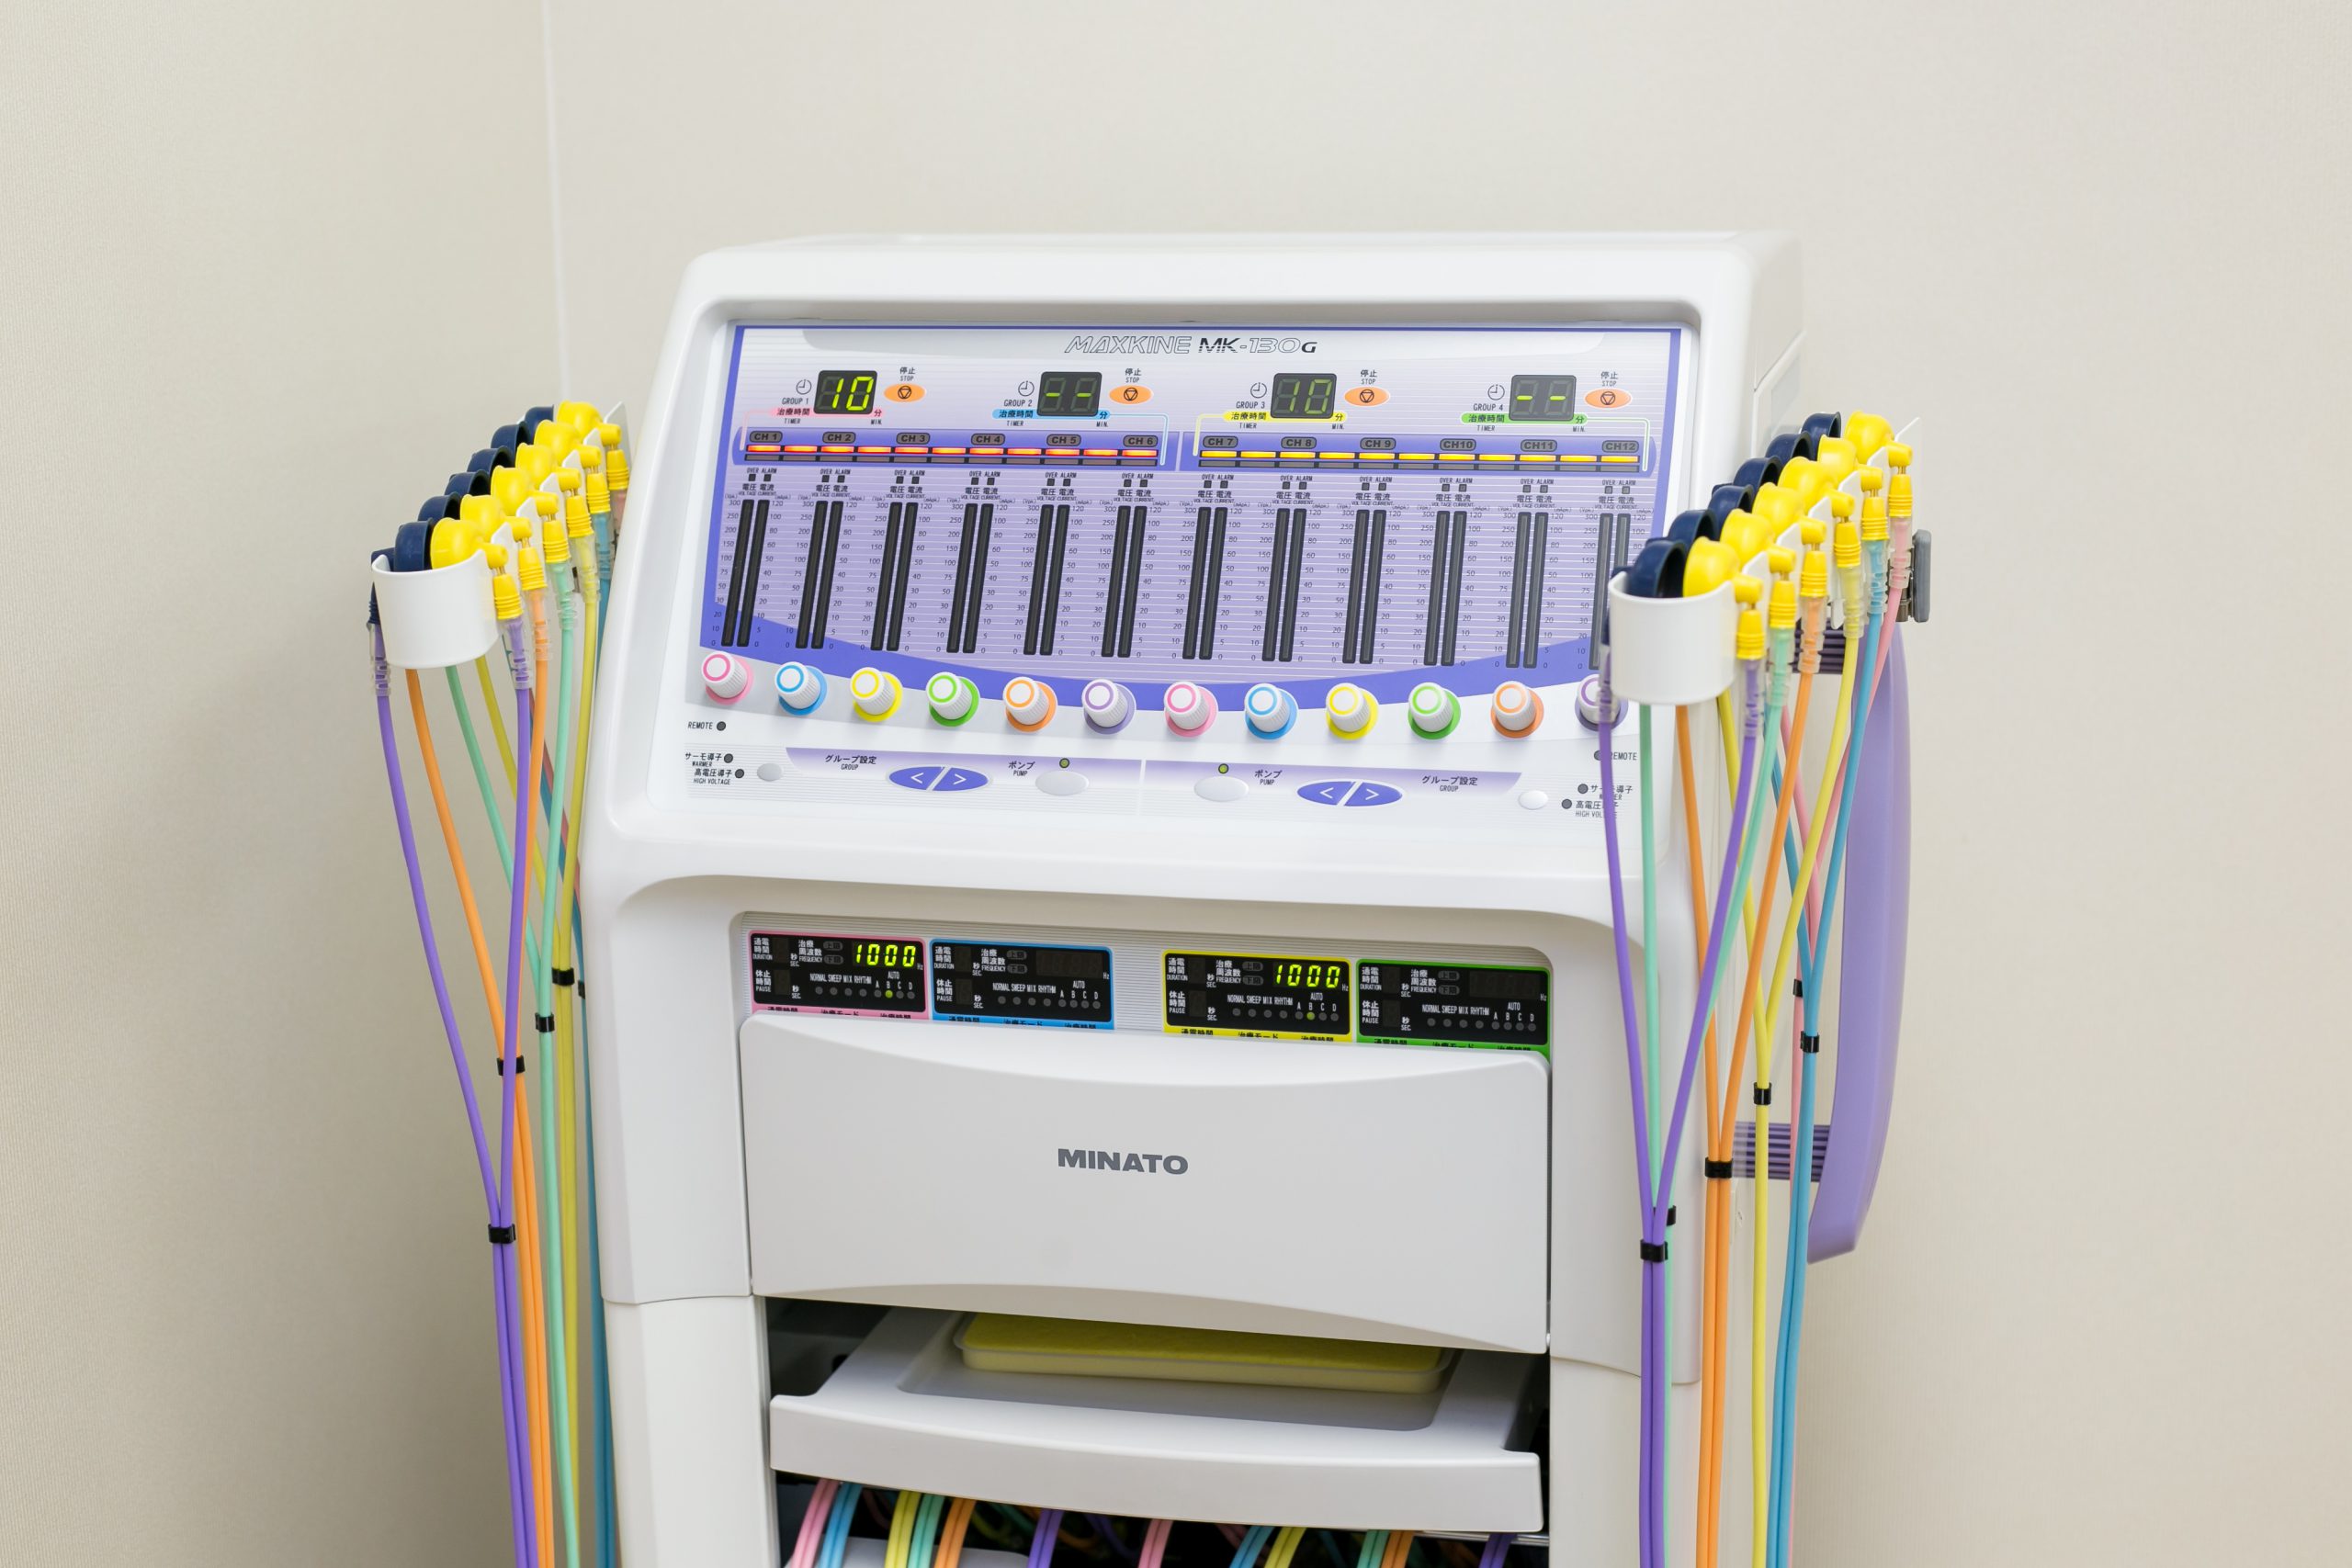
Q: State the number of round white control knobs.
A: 12